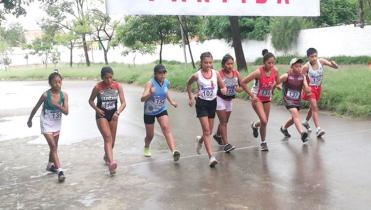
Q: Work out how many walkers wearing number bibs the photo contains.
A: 8